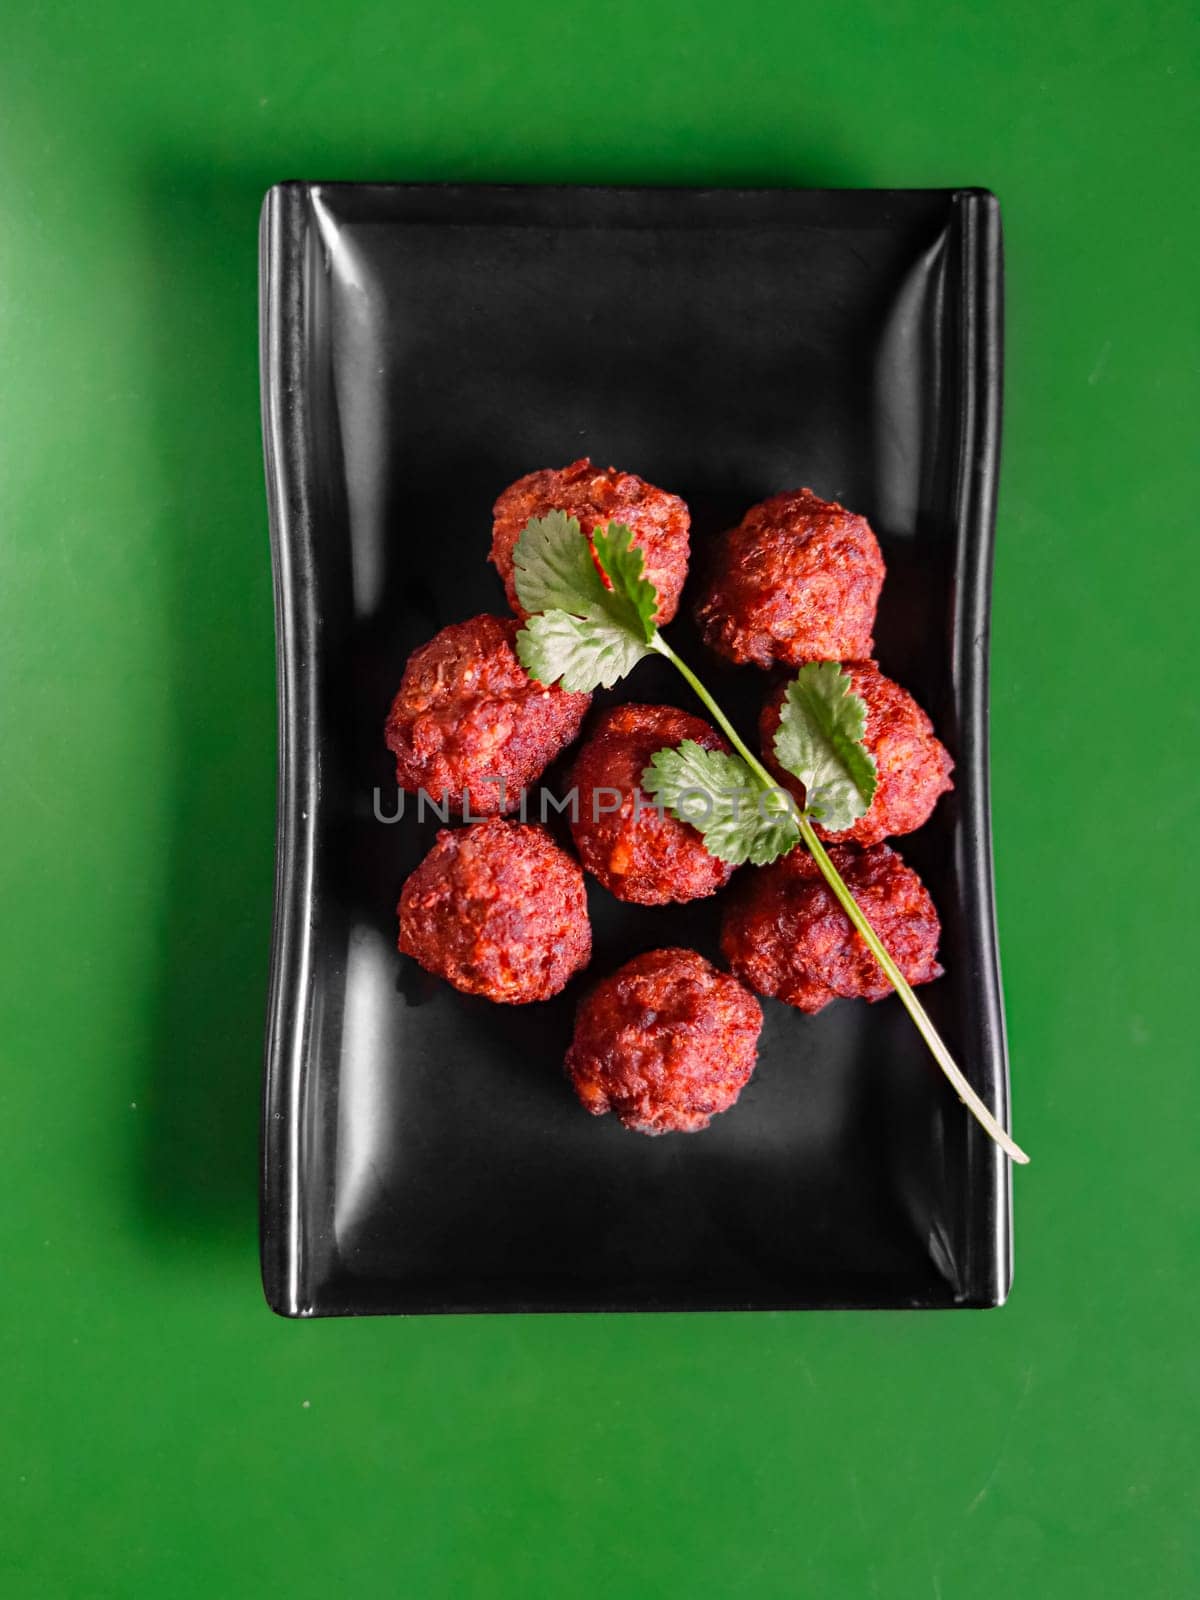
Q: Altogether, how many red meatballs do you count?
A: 8